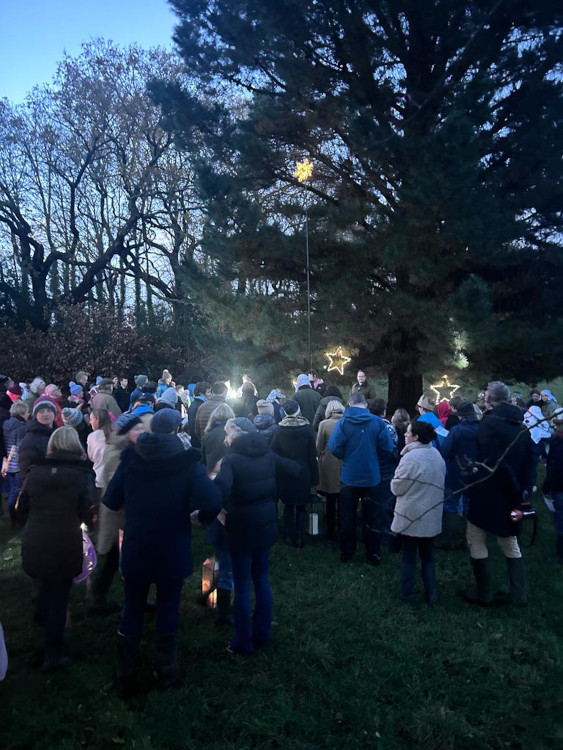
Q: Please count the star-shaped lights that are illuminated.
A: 3